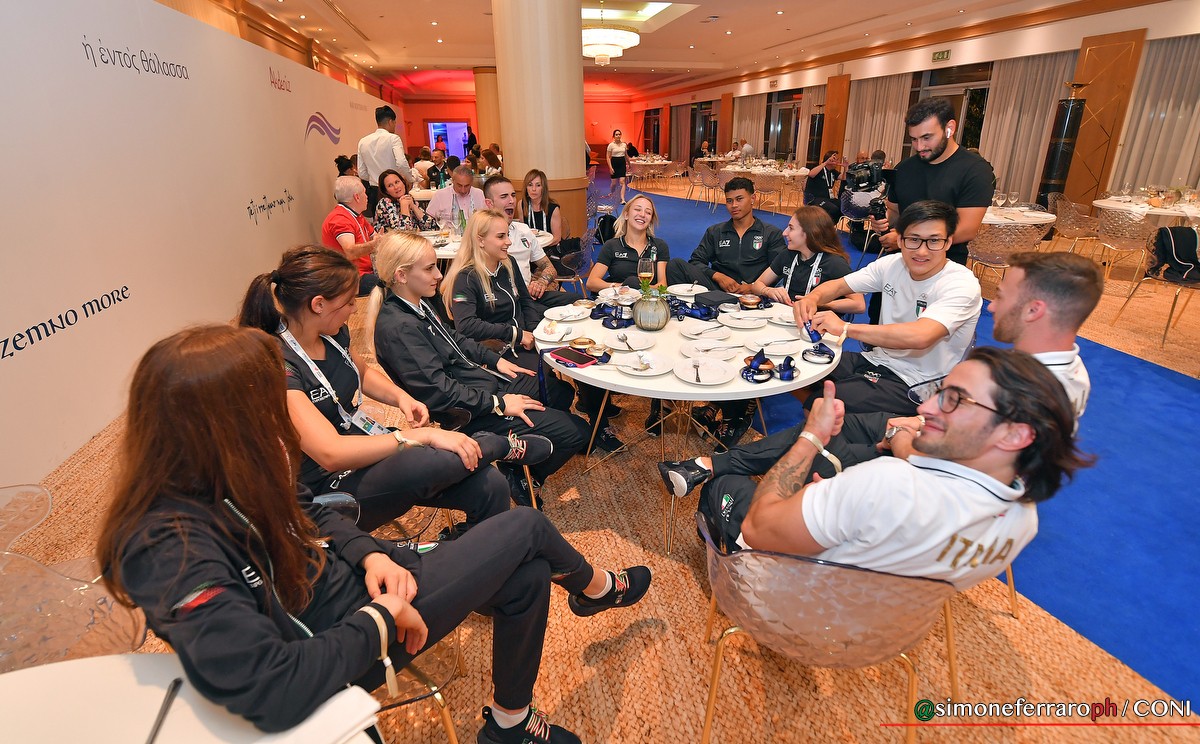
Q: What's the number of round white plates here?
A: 12